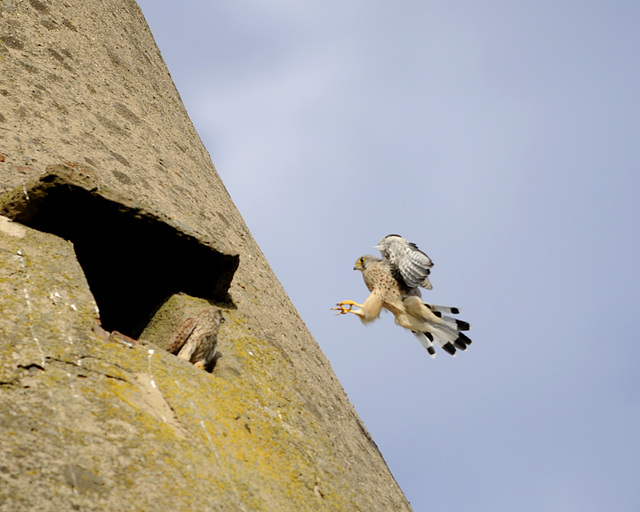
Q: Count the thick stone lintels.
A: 1